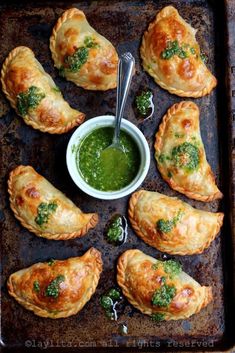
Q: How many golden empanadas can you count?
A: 8